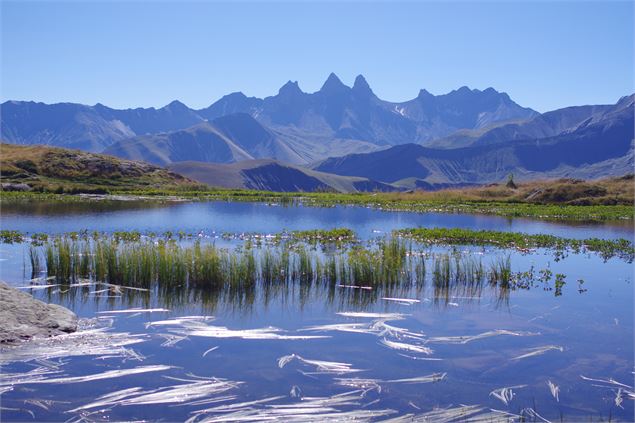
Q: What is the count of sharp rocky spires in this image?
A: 3